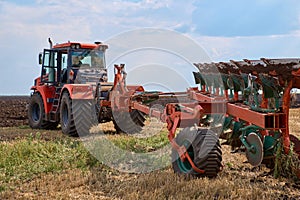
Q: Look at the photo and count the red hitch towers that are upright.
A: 1